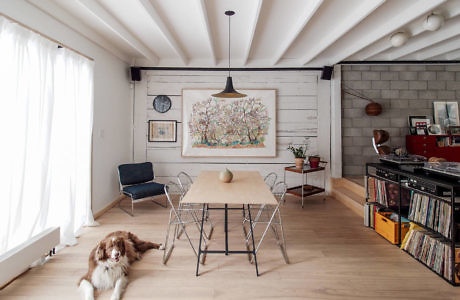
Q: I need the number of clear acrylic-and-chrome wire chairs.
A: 4